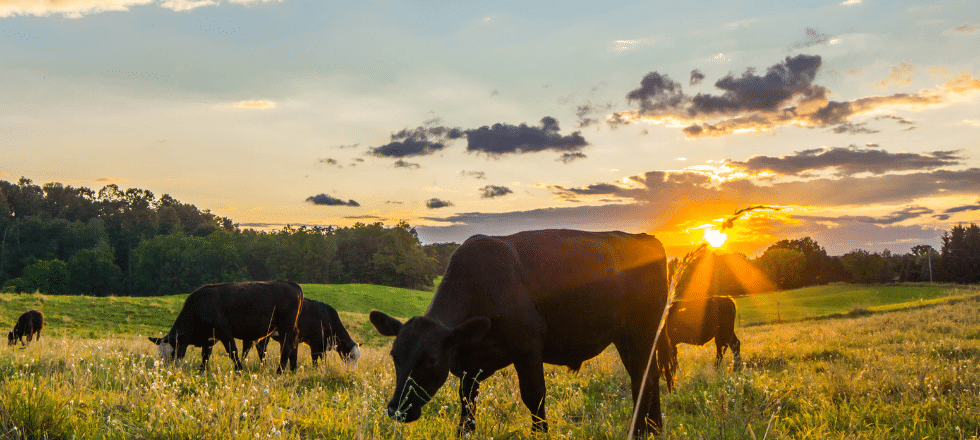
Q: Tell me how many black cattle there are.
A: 5